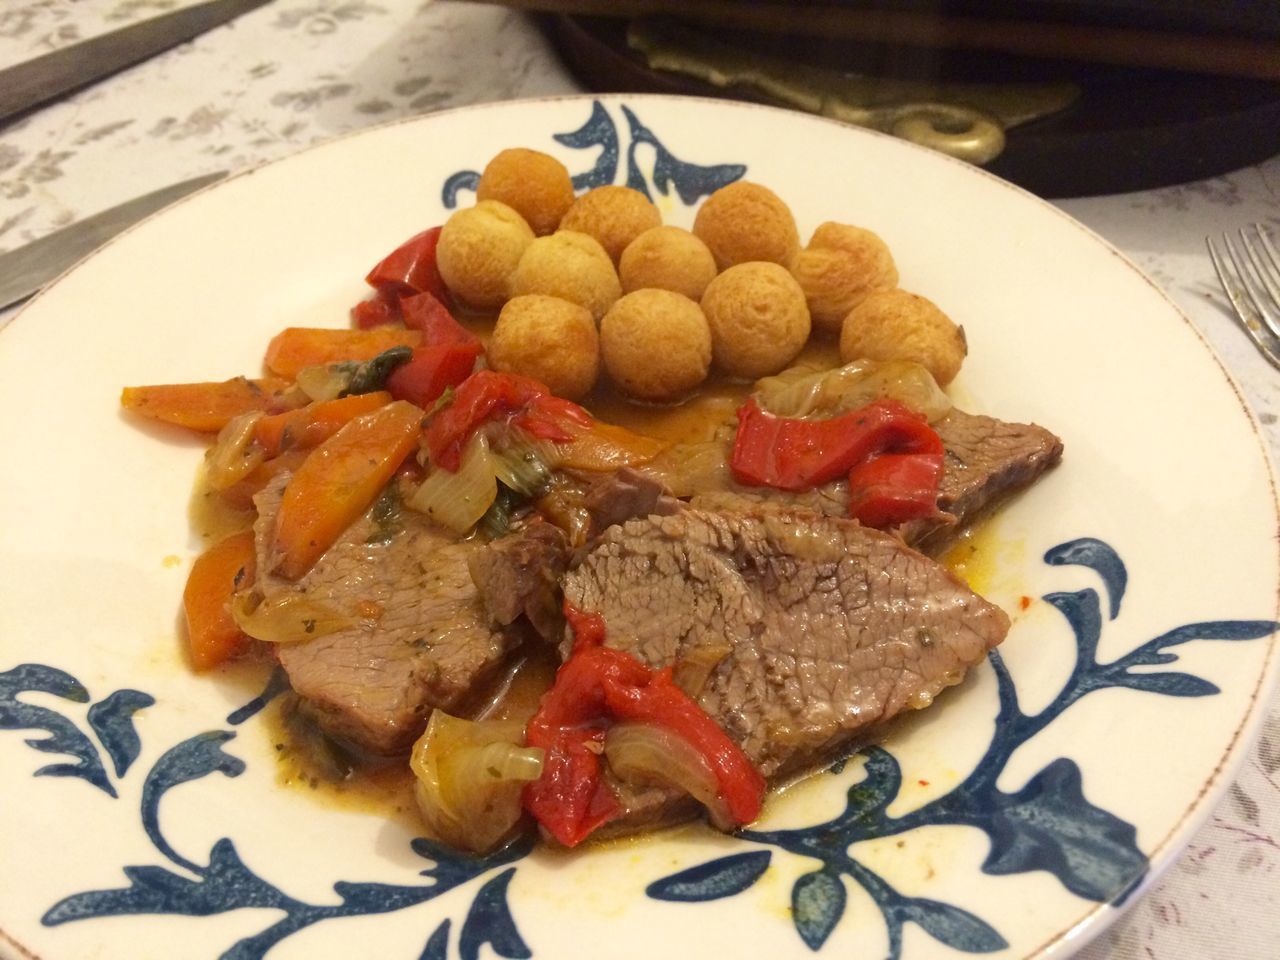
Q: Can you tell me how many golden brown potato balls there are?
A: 11